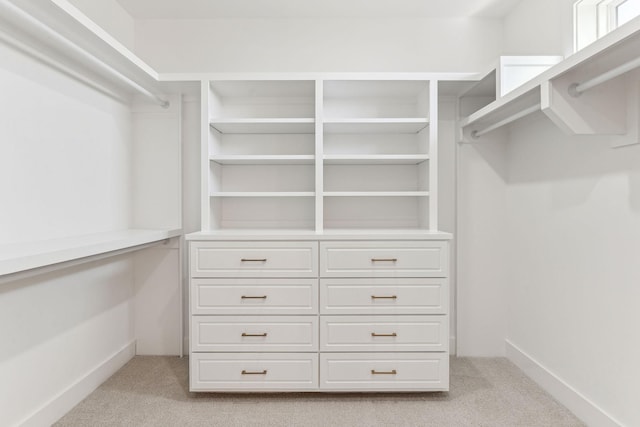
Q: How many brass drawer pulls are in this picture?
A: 8